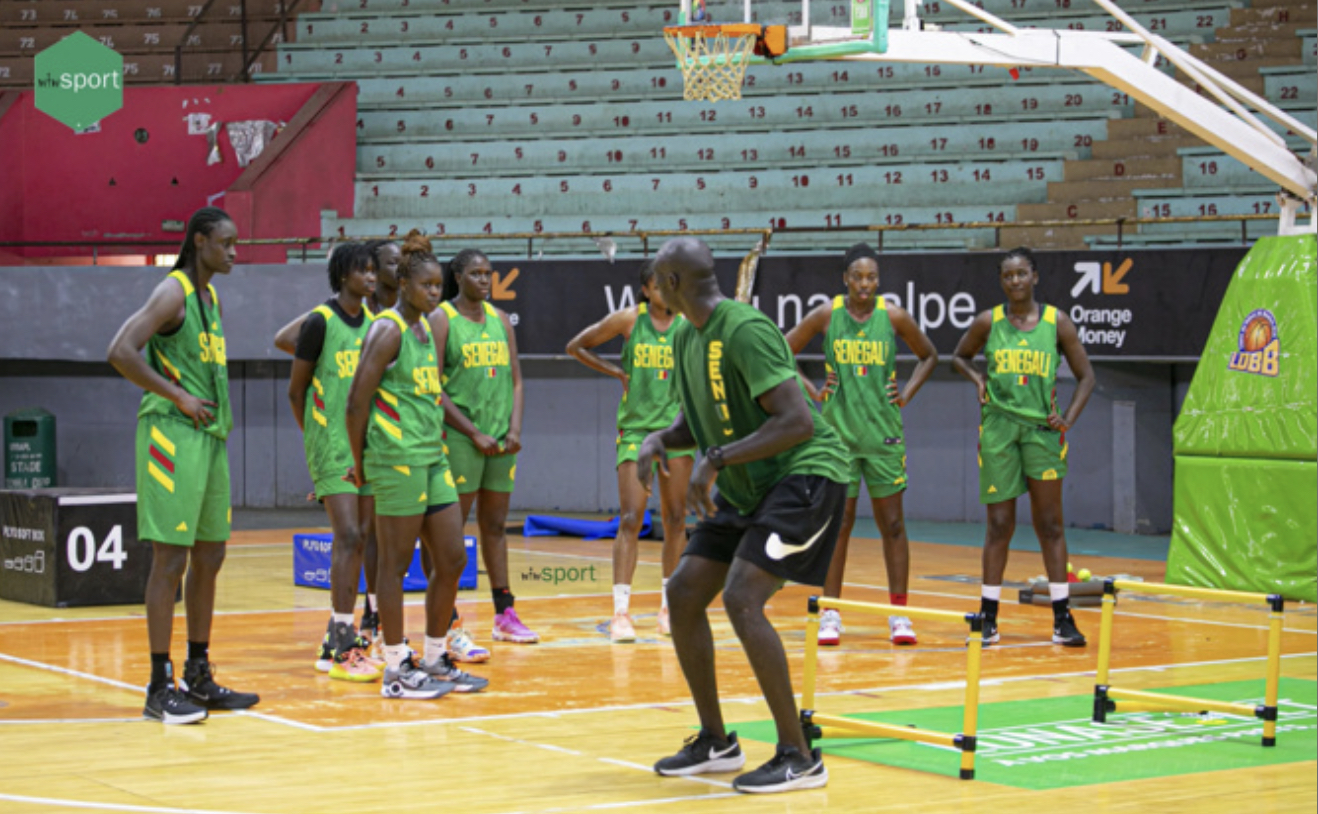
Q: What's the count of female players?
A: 8